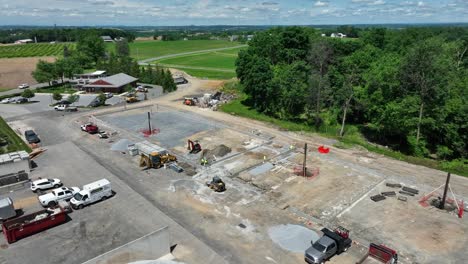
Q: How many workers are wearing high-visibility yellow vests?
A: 4